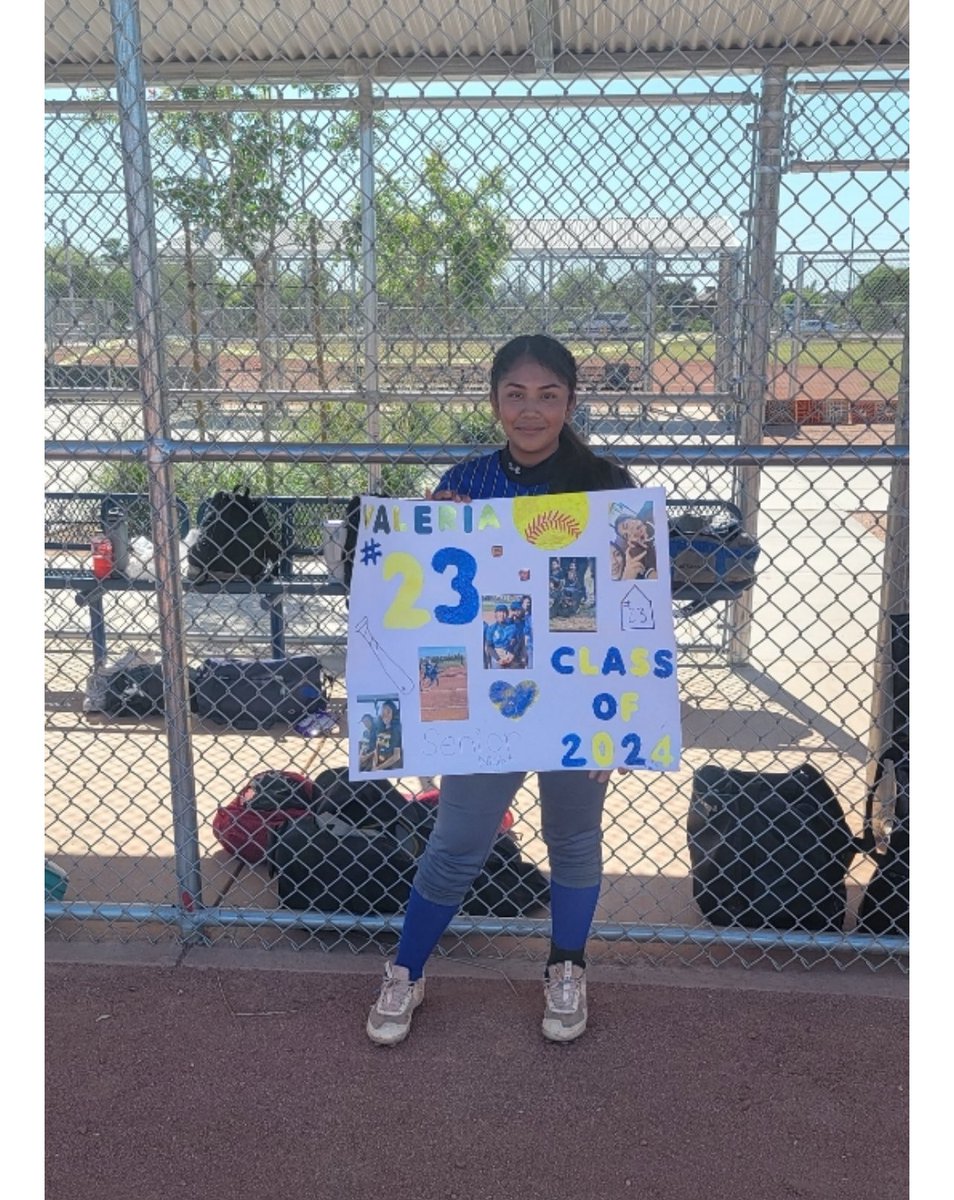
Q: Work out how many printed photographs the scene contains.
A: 5